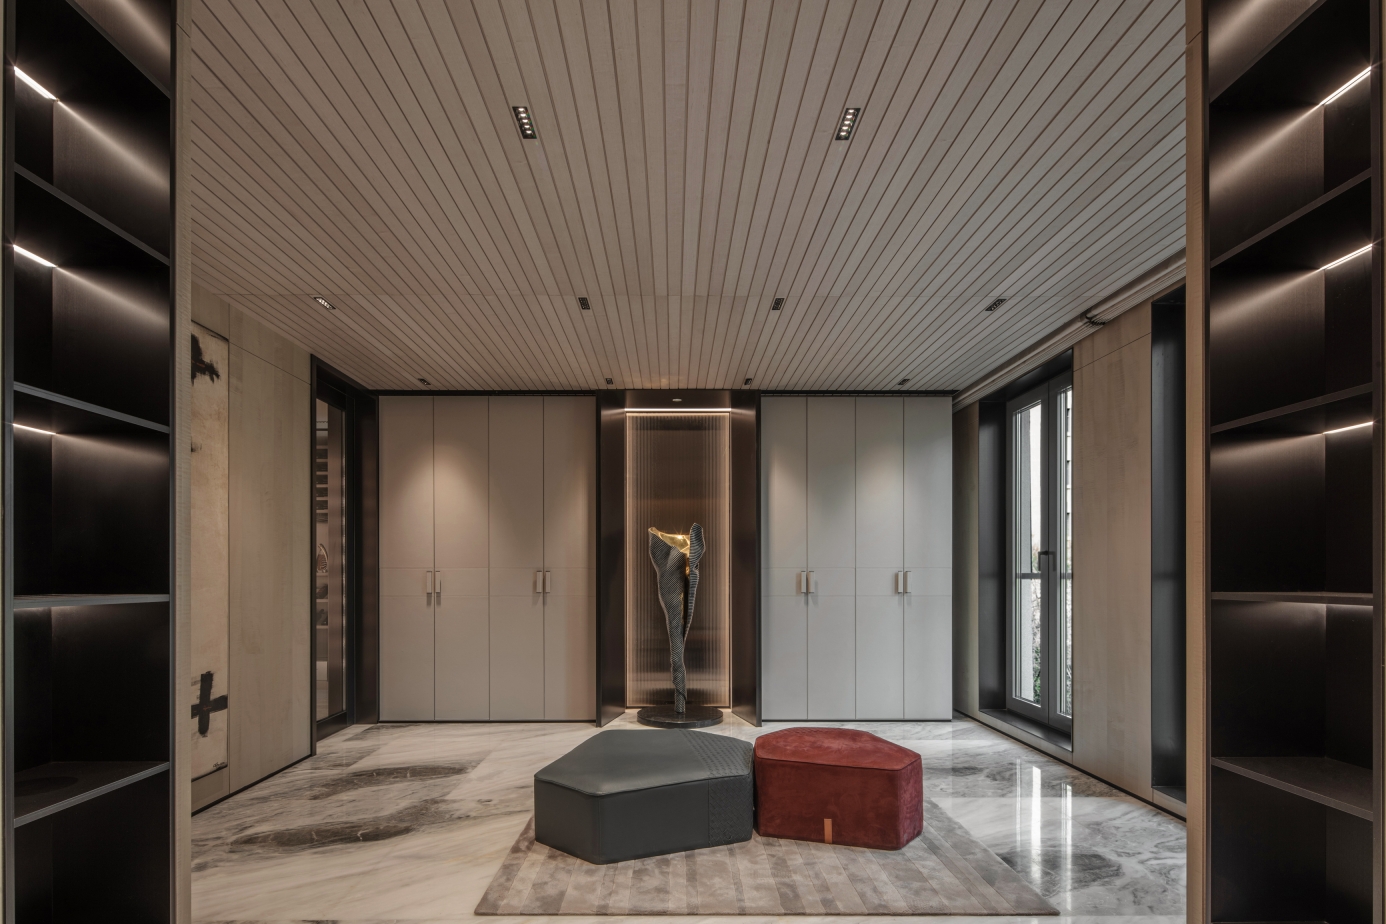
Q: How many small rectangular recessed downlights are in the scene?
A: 10